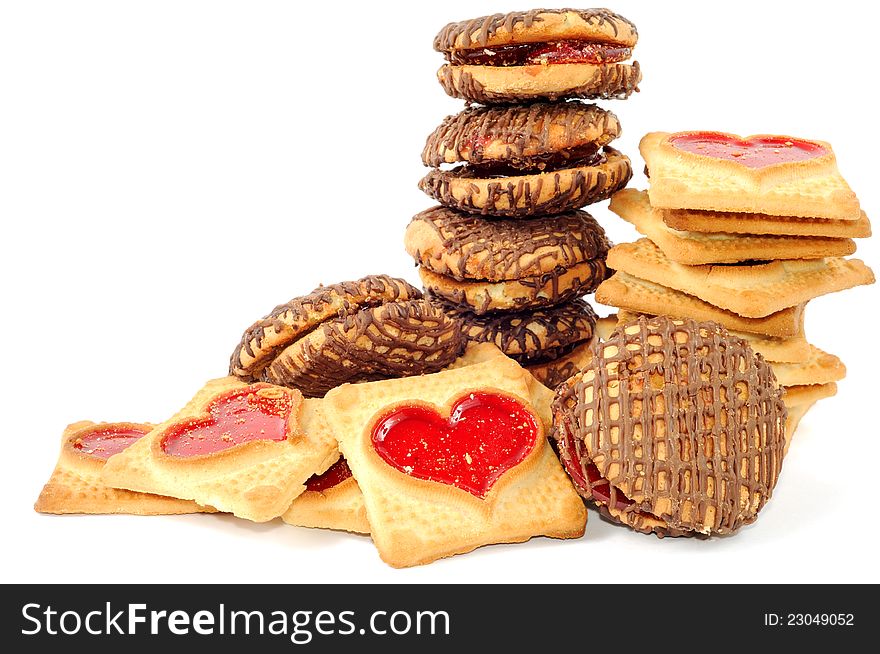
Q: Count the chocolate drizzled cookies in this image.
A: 6